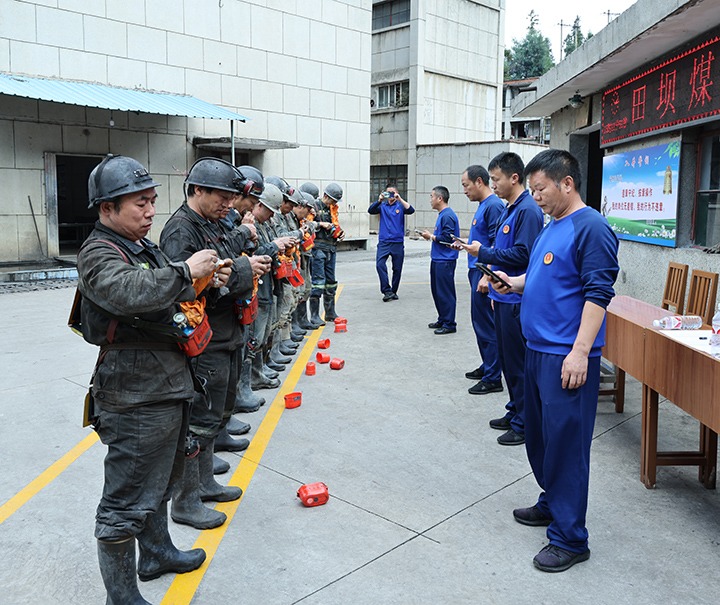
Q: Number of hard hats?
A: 9